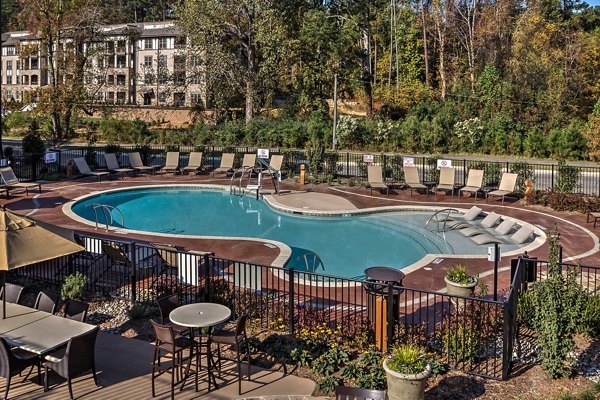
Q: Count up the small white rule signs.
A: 5